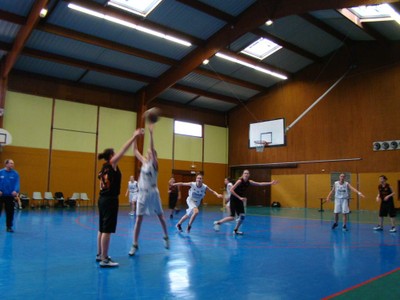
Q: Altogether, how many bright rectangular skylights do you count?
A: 3